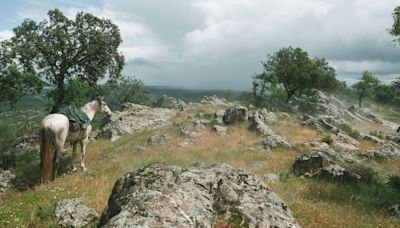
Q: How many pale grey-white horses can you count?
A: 1